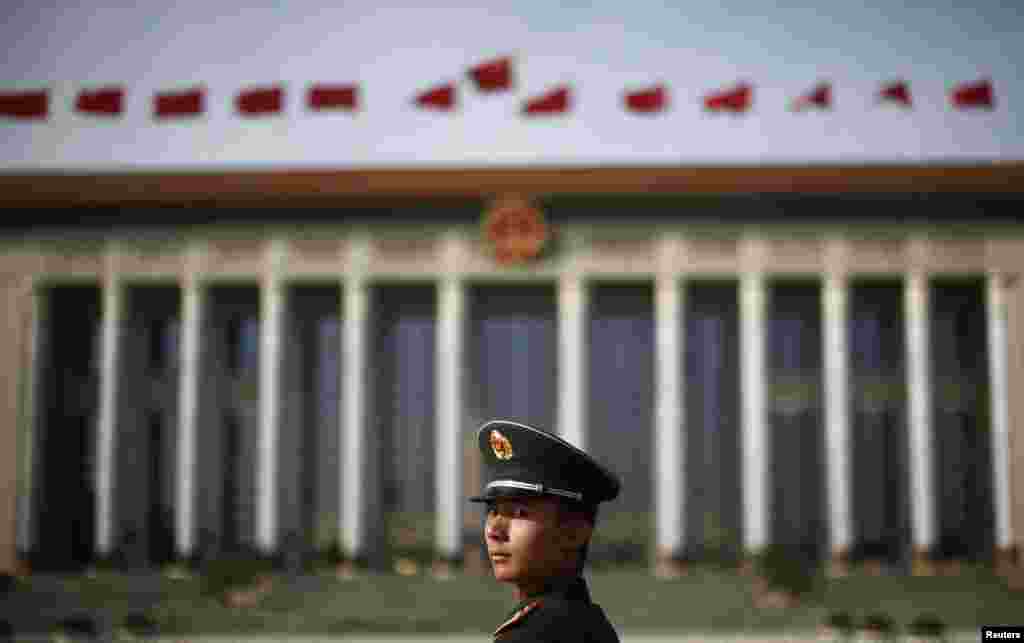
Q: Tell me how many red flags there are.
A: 13